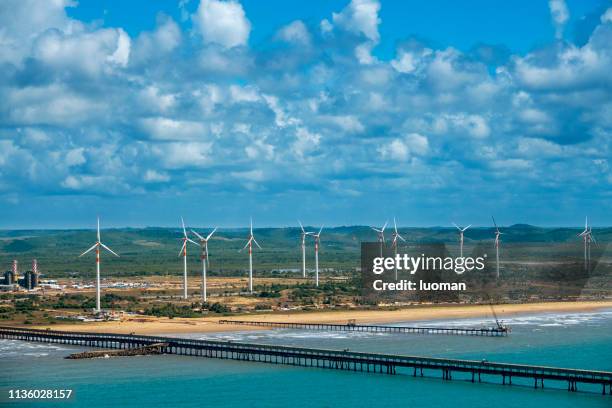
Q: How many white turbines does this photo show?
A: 12